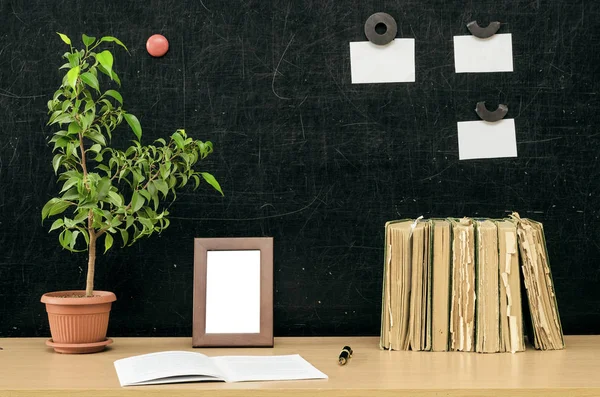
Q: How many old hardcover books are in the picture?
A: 6